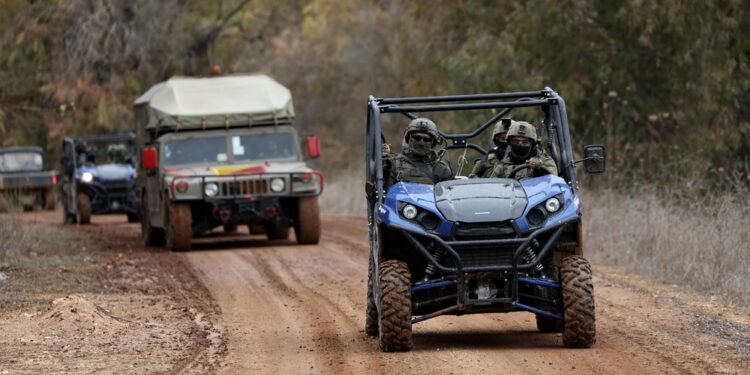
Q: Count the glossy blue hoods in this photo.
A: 2